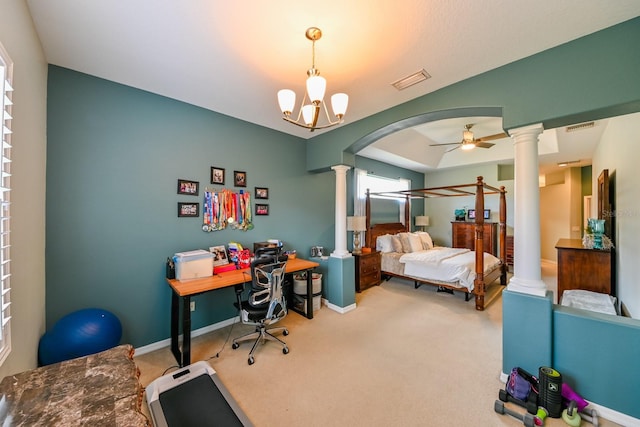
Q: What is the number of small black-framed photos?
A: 6